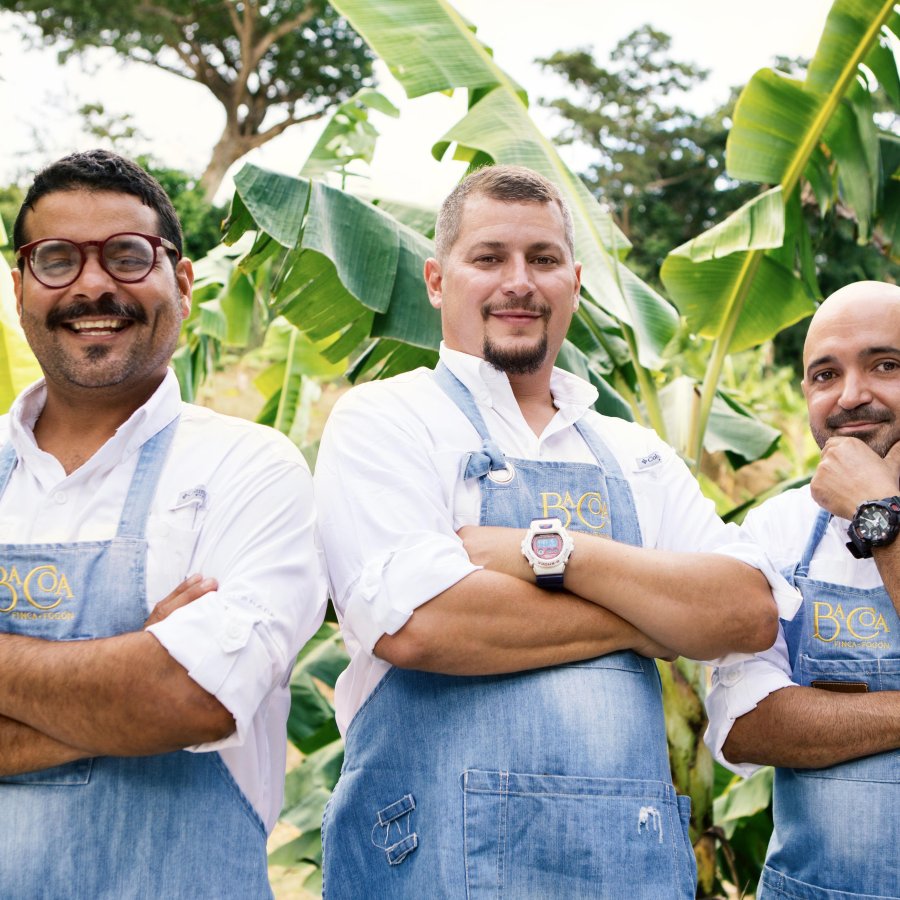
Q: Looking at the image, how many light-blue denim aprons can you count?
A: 3